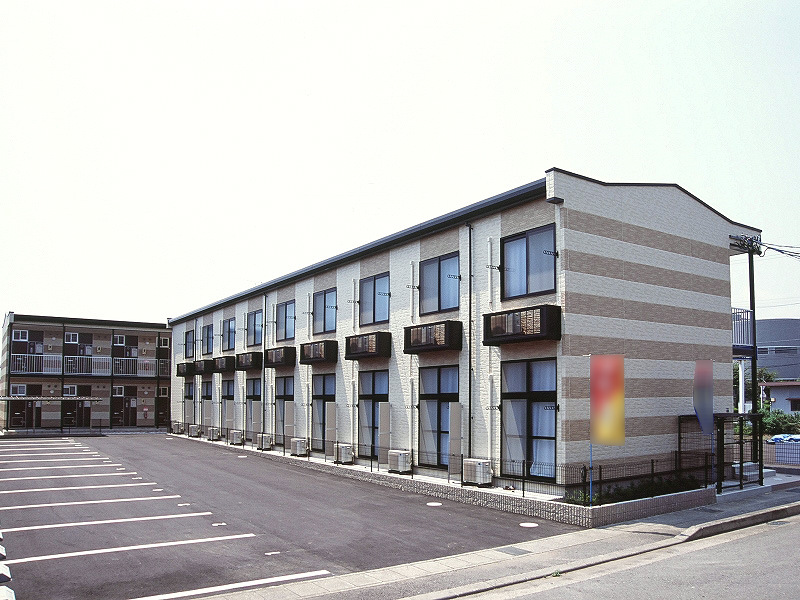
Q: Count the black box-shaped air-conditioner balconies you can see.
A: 9